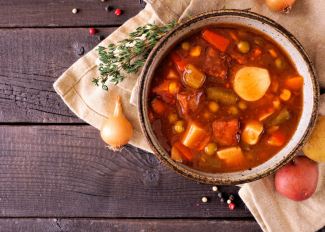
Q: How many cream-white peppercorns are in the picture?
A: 4